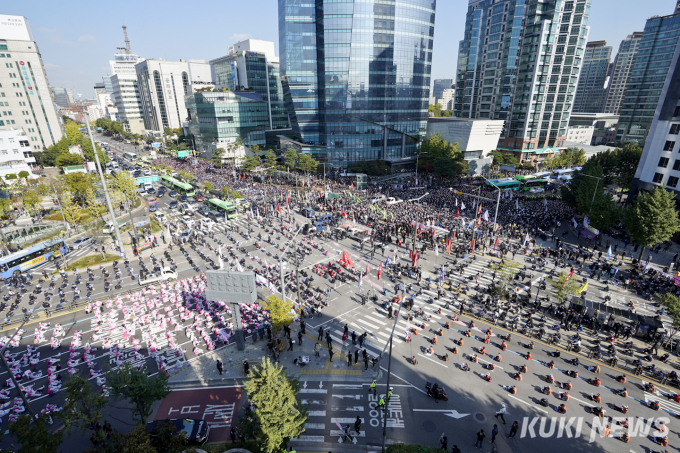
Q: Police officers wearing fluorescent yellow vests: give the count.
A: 3